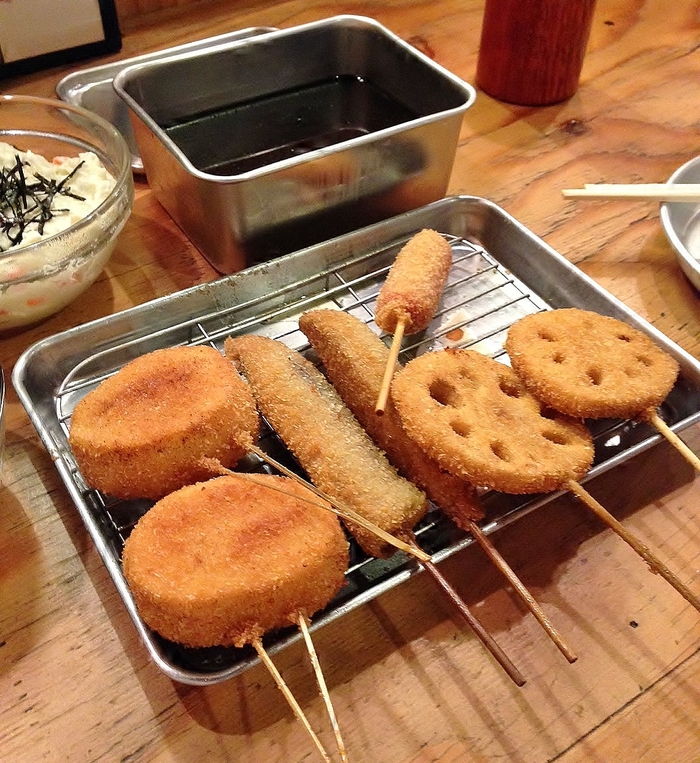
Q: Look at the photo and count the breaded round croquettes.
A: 2